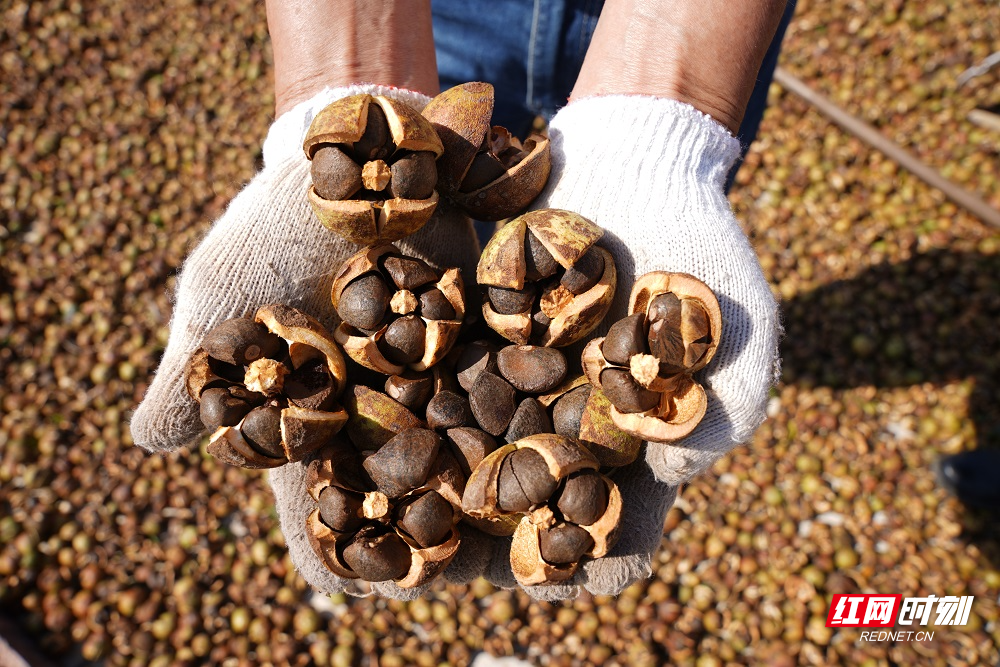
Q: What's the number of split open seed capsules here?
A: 8